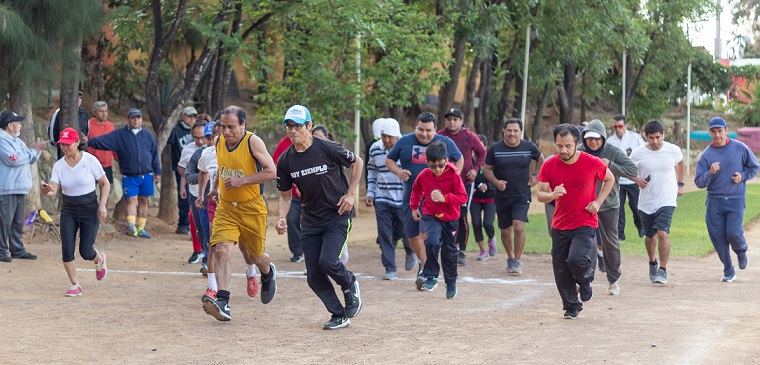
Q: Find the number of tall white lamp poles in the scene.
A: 4